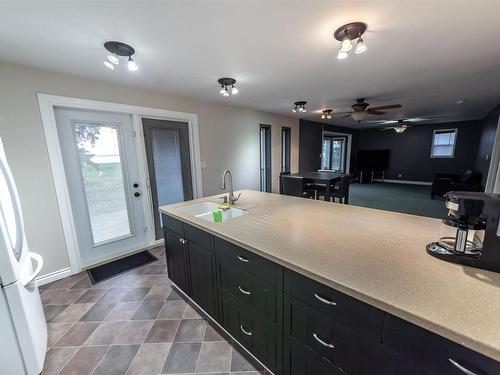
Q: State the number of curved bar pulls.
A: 6